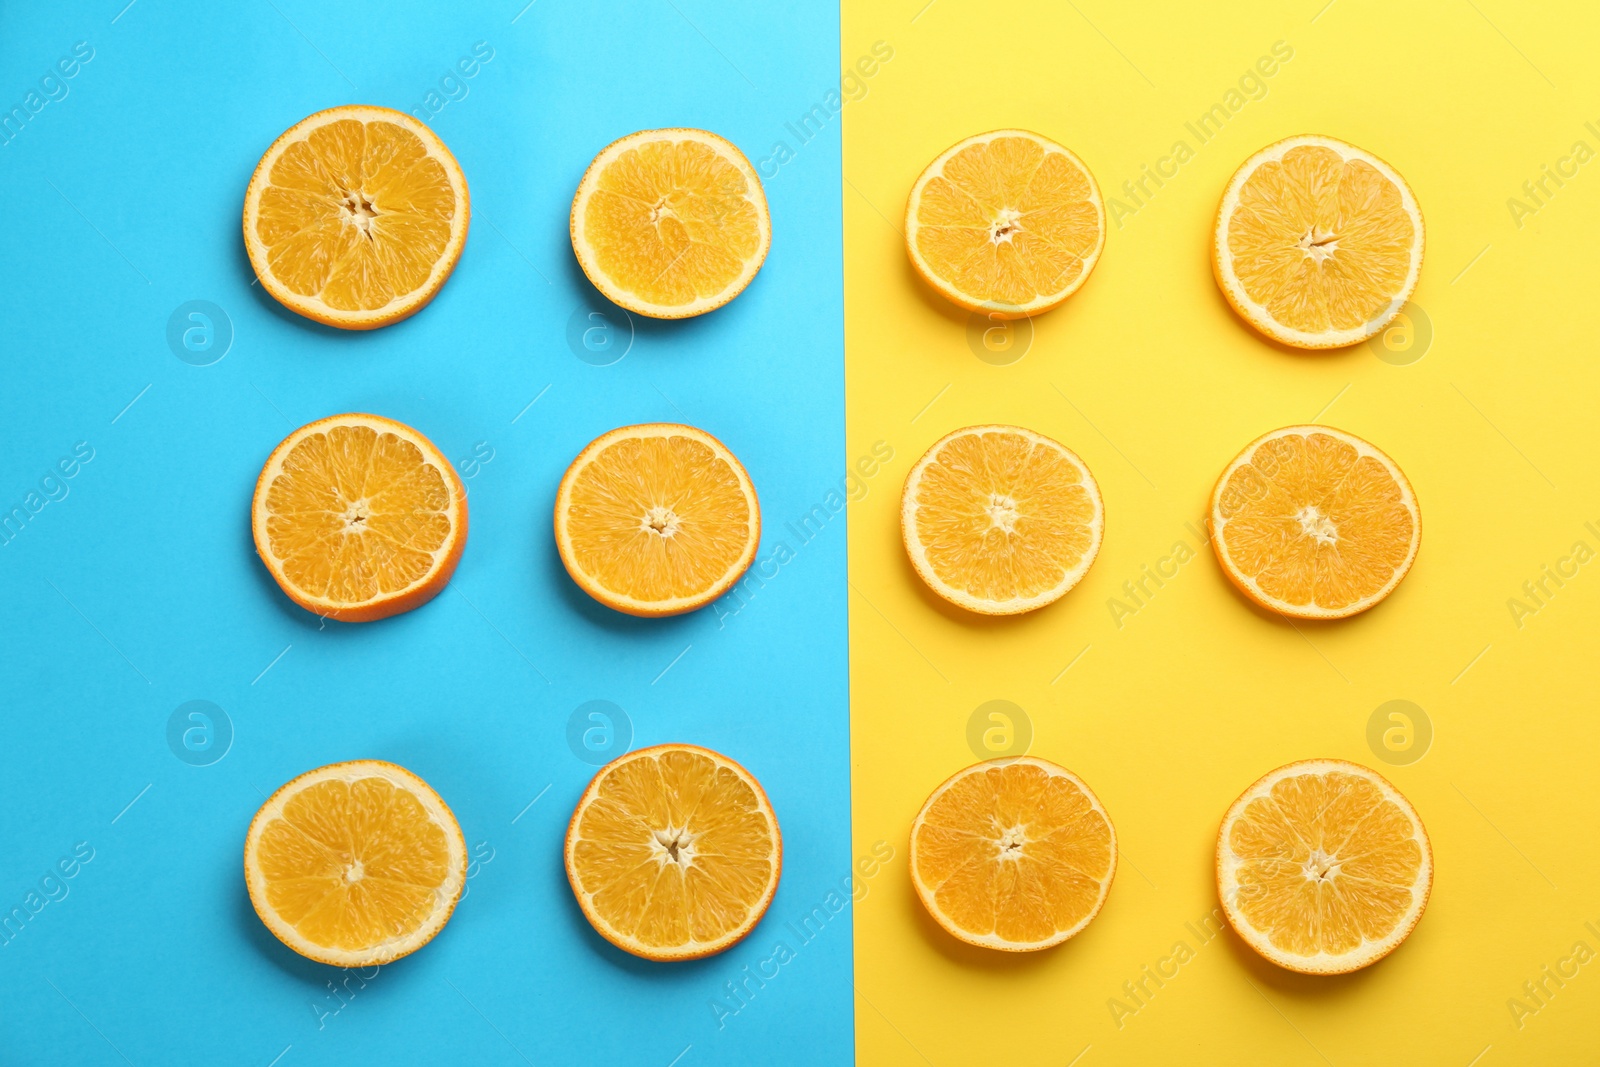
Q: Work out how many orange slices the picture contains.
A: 12